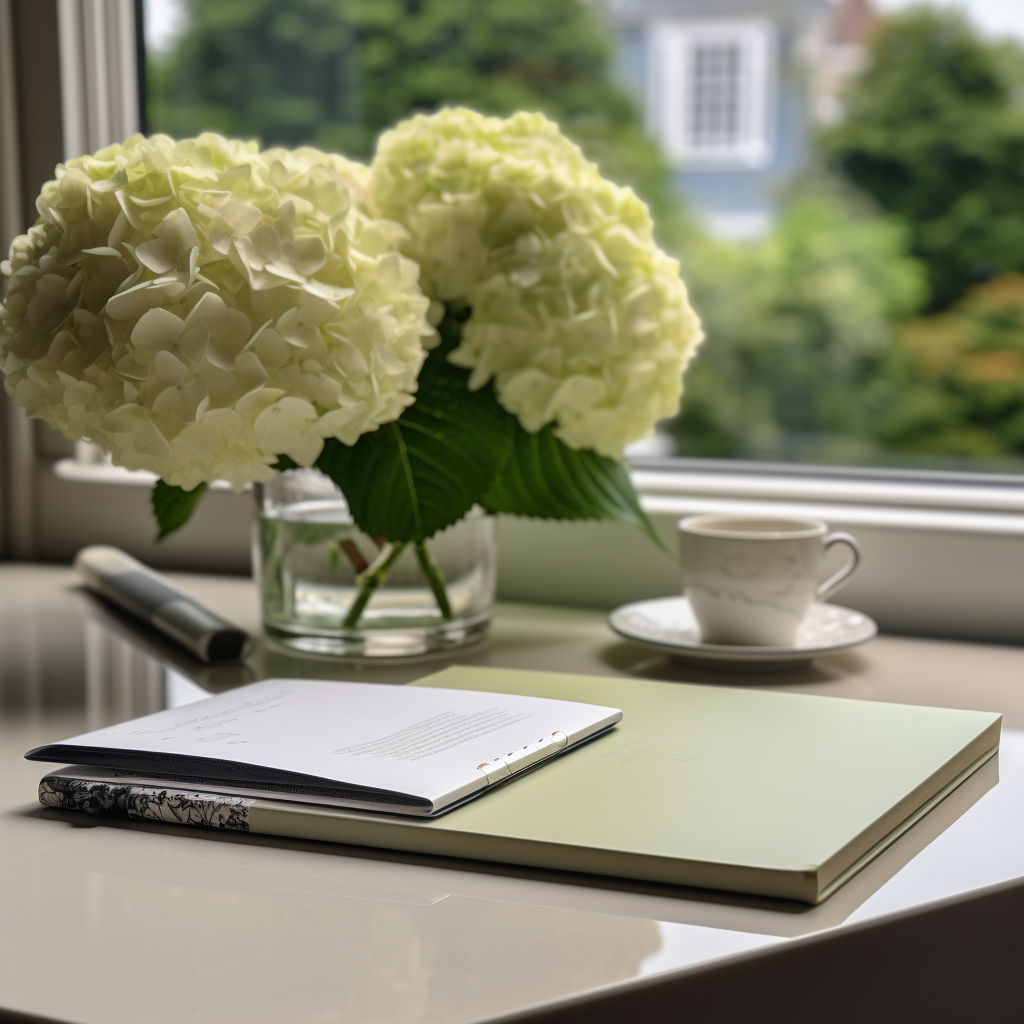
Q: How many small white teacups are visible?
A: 1